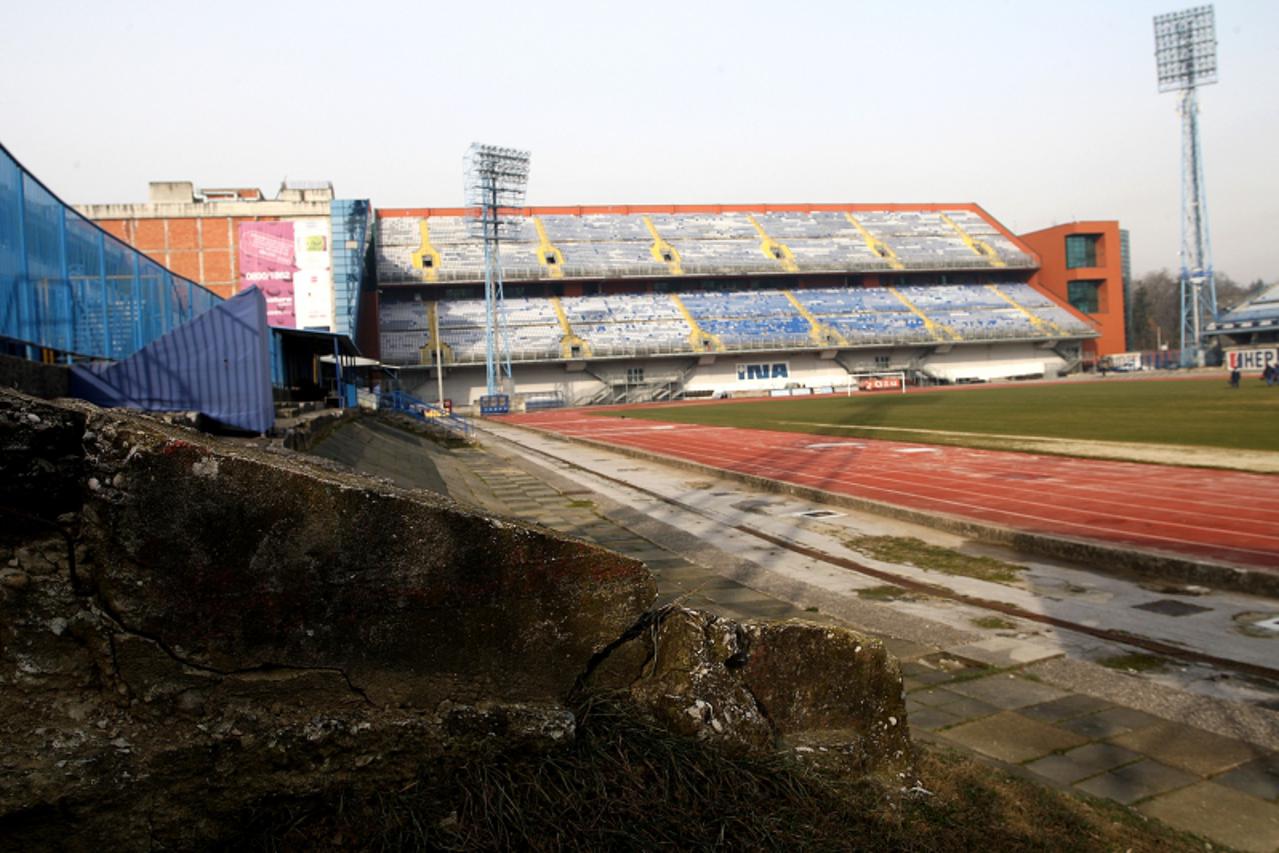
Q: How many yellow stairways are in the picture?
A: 12